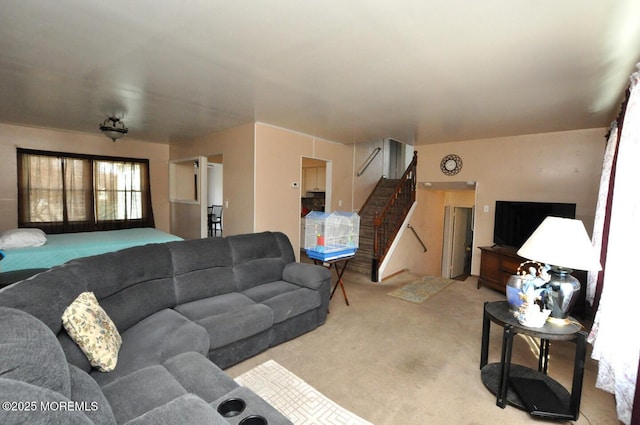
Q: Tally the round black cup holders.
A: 2